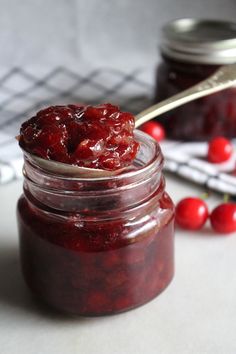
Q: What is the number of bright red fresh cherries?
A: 4